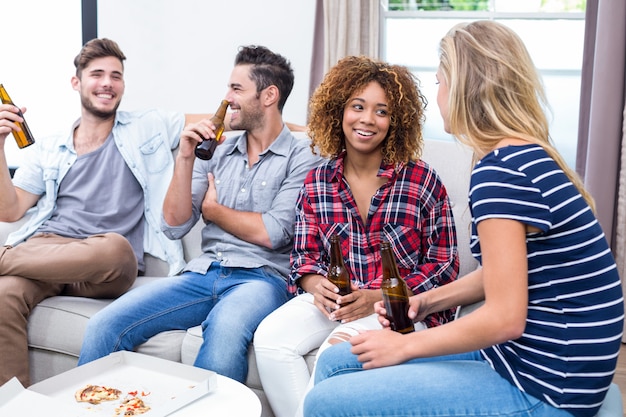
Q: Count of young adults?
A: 4